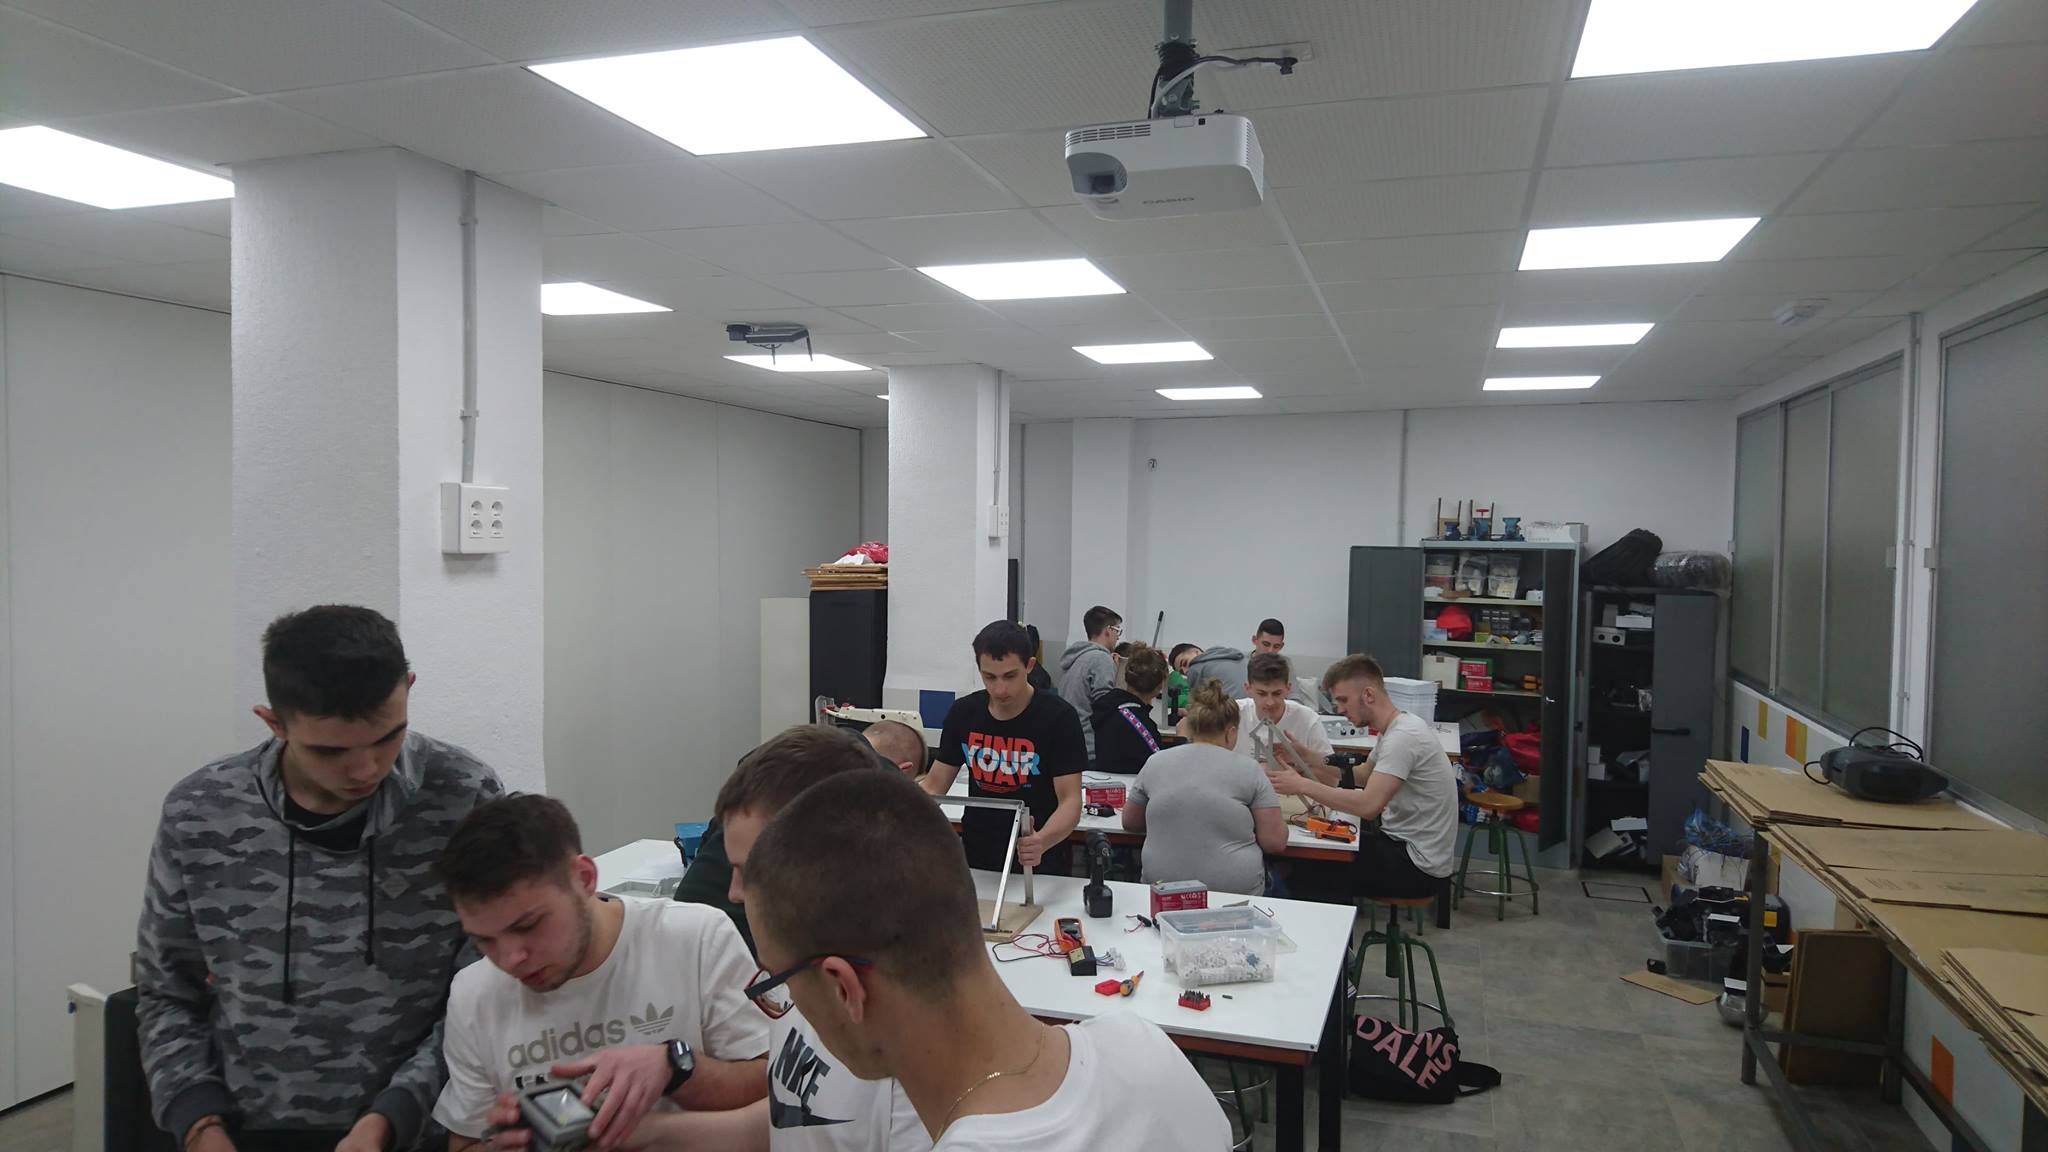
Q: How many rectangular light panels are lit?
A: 12